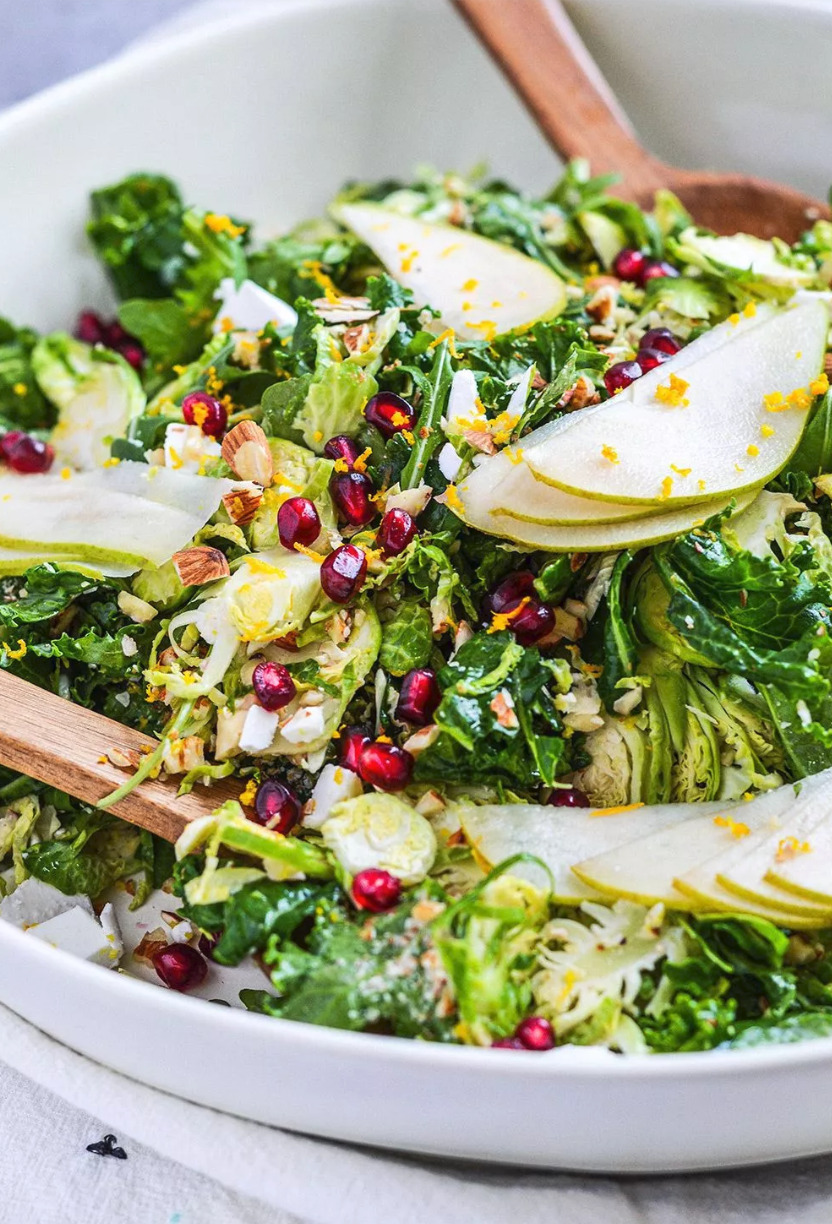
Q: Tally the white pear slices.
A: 11